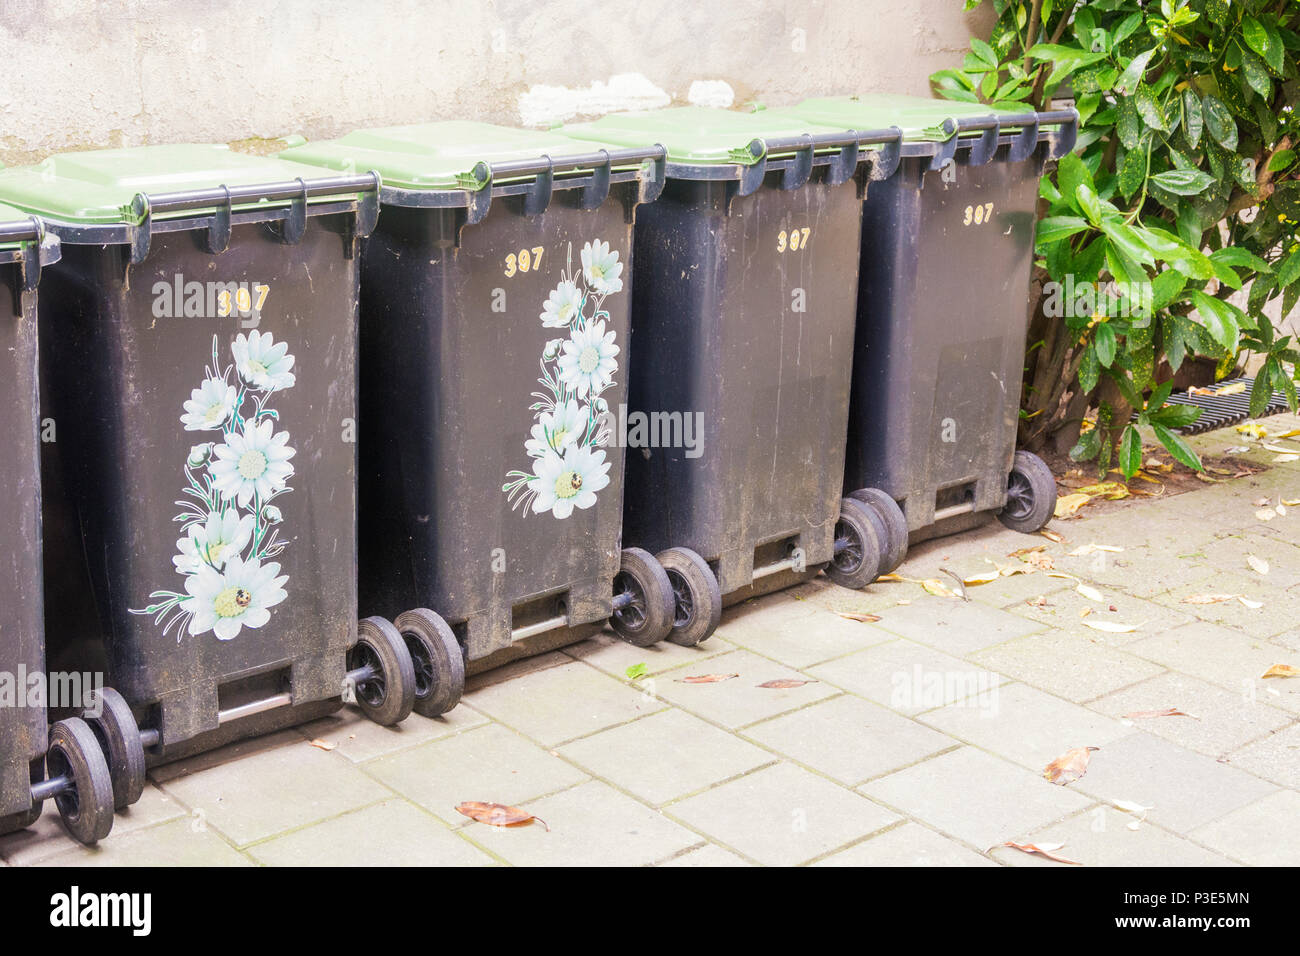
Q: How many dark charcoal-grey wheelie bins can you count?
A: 5